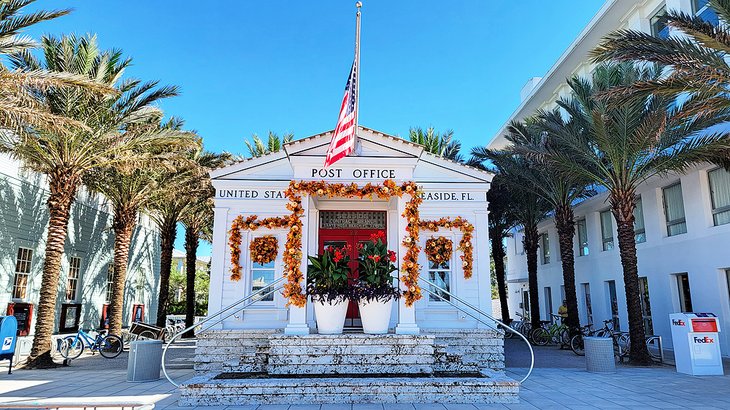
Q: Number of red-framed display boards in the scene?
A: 3